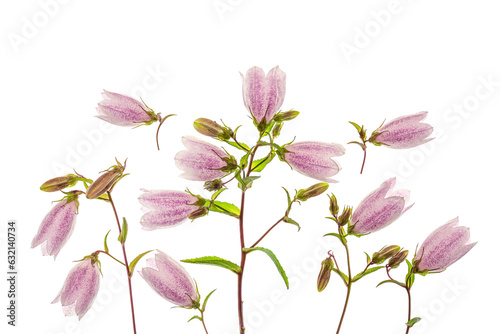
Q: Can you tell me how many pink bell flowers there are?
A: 11